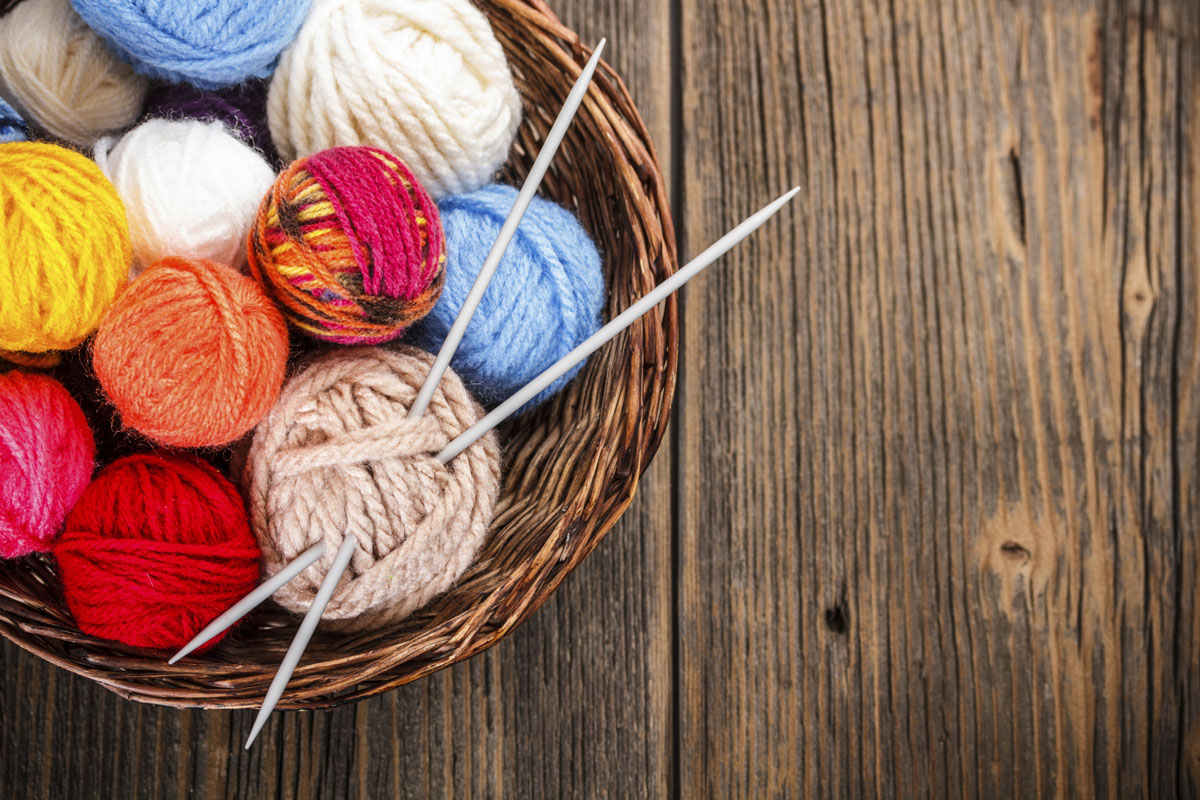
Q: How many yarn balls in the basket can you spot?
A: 13